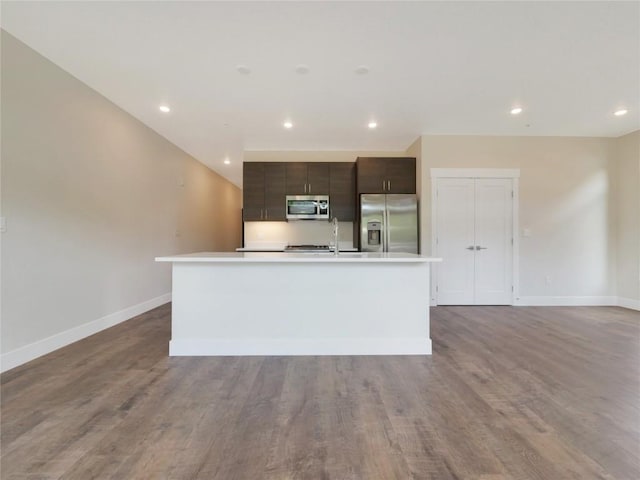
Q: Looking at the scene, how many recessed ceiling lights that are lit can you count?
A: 6